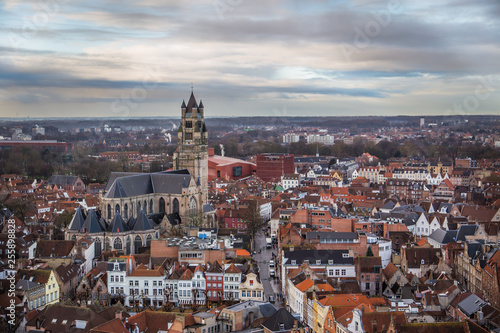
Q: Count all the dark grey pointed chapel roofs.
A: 4